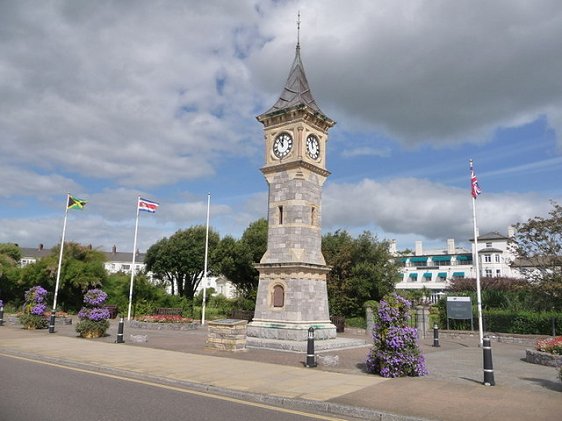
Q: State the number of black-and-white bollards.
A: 6